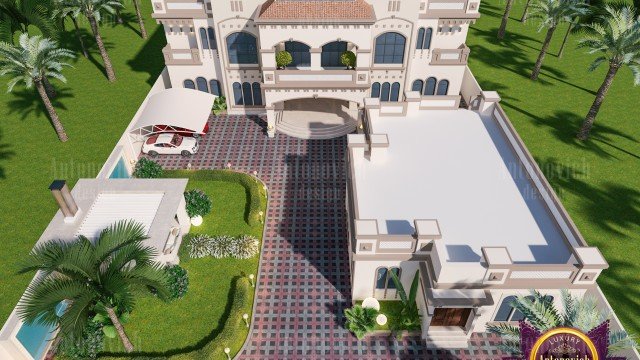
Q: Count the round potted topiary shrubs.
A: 2